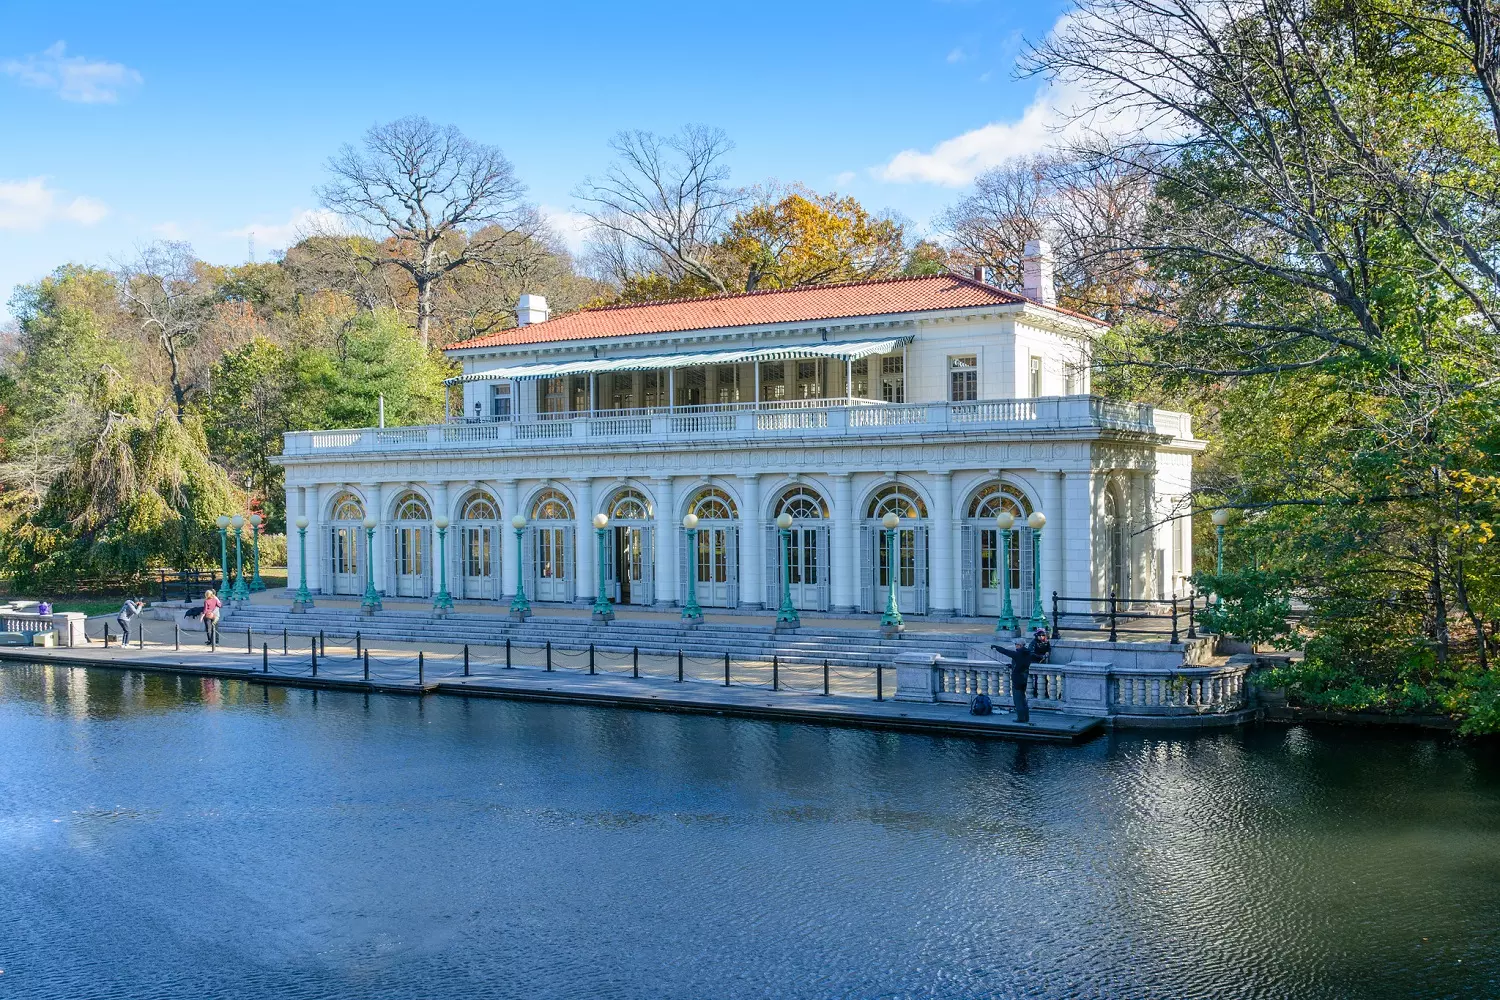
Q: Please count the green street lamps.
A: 14